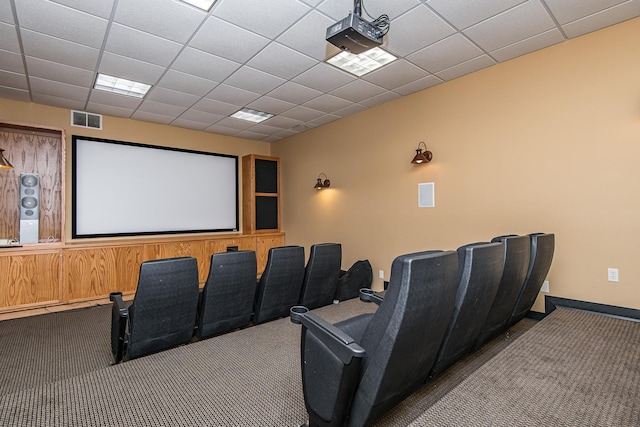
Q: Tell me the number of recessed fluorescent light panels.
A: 4